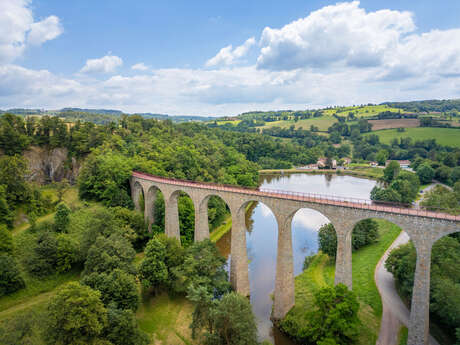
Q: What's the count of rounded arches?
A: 8